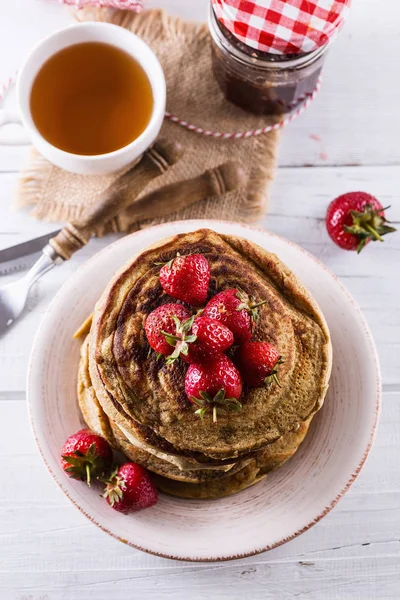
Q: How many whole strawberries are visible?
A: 9